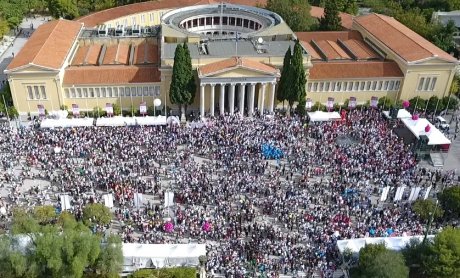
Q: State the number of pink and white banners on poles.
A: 8